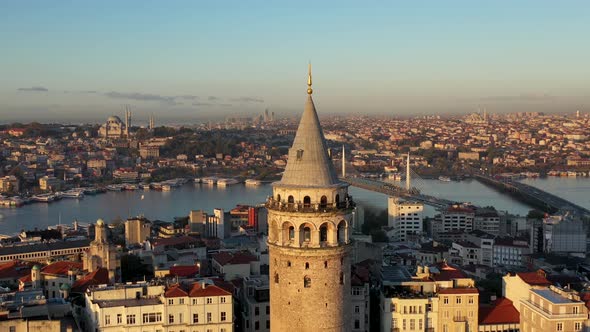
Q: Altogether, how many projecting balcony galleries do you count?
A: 1